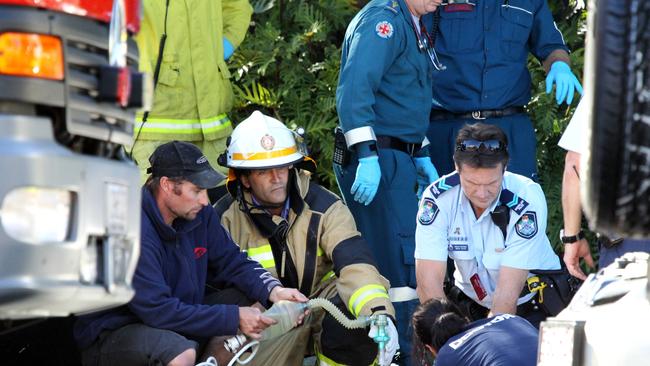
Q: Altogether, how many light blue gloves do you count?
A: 4